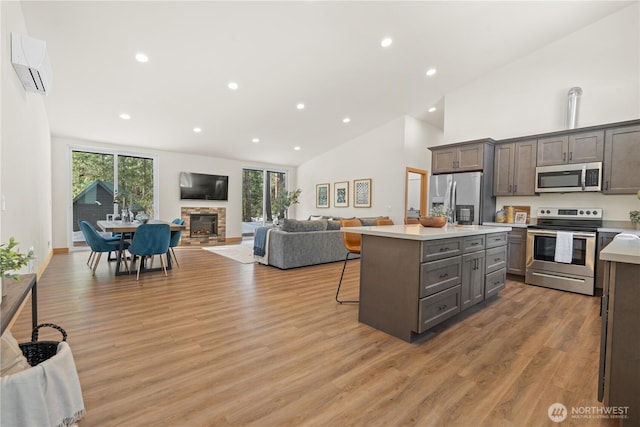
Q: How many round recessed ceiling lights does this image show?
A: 11